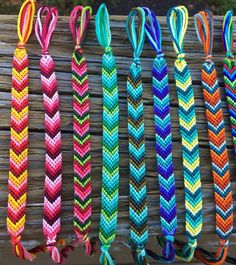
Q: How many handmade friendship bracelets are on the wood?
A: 9